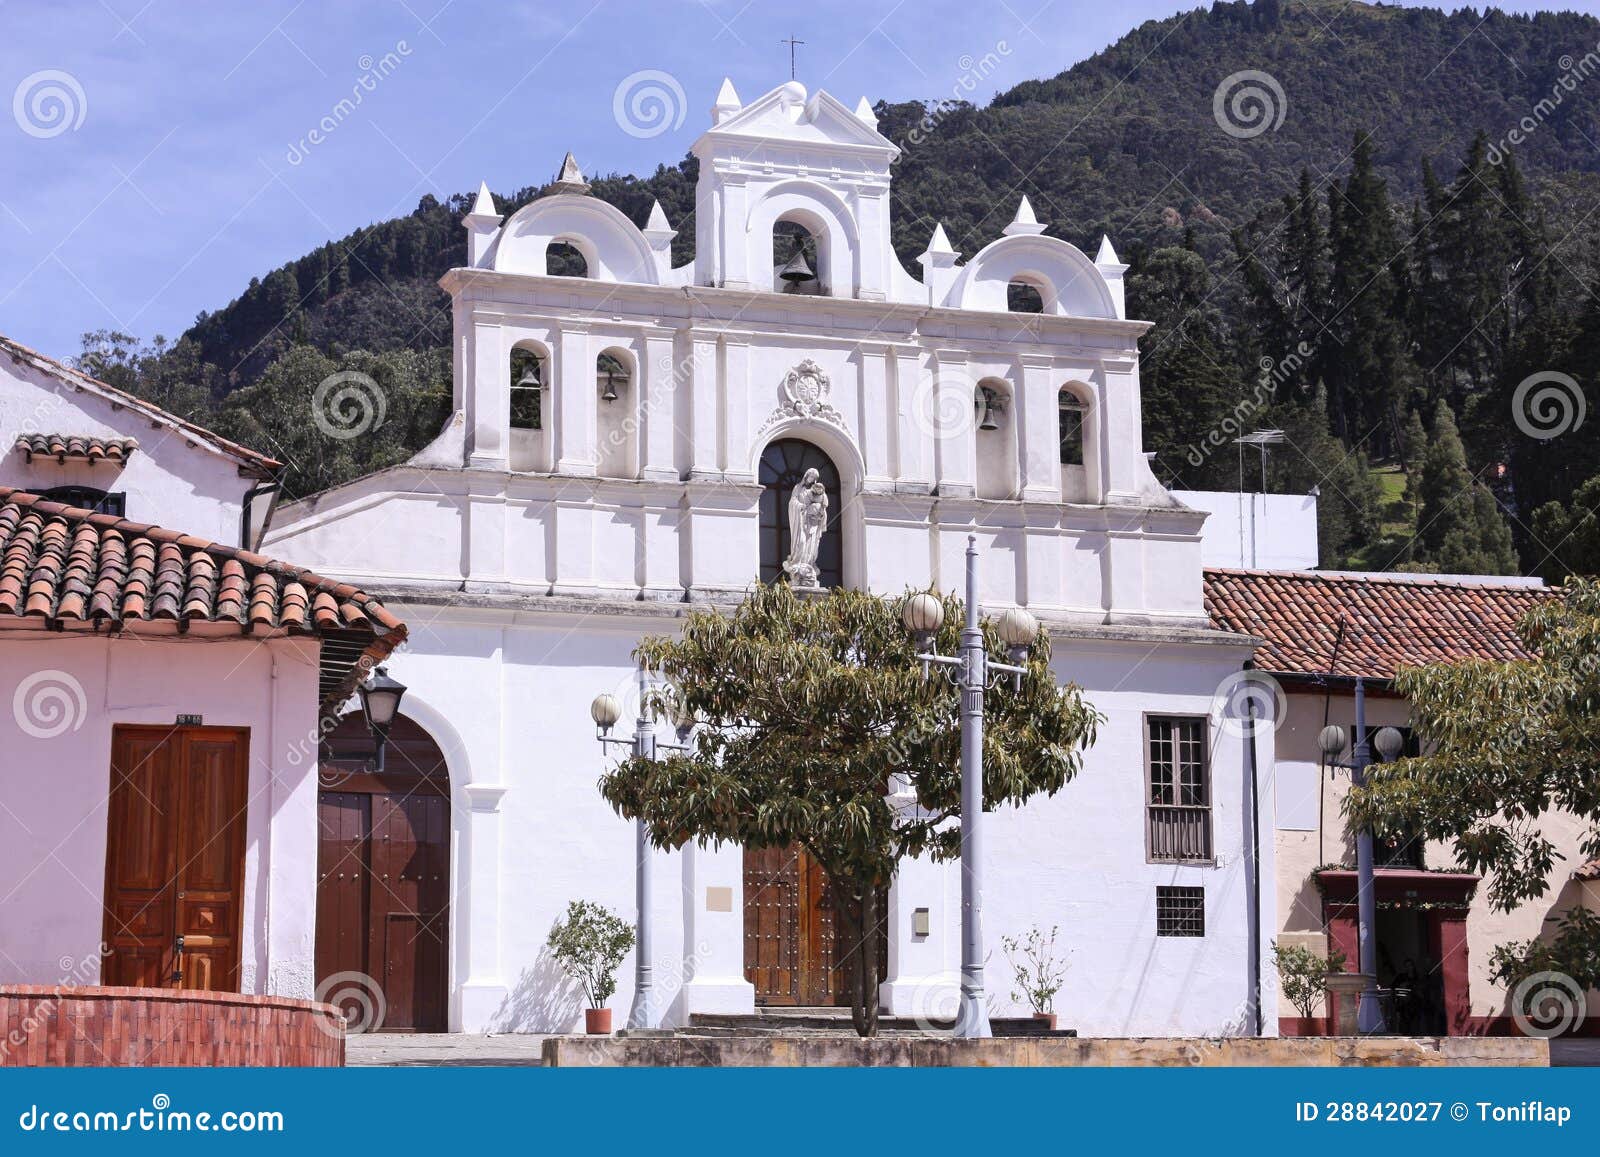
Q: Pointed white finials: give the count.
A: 8